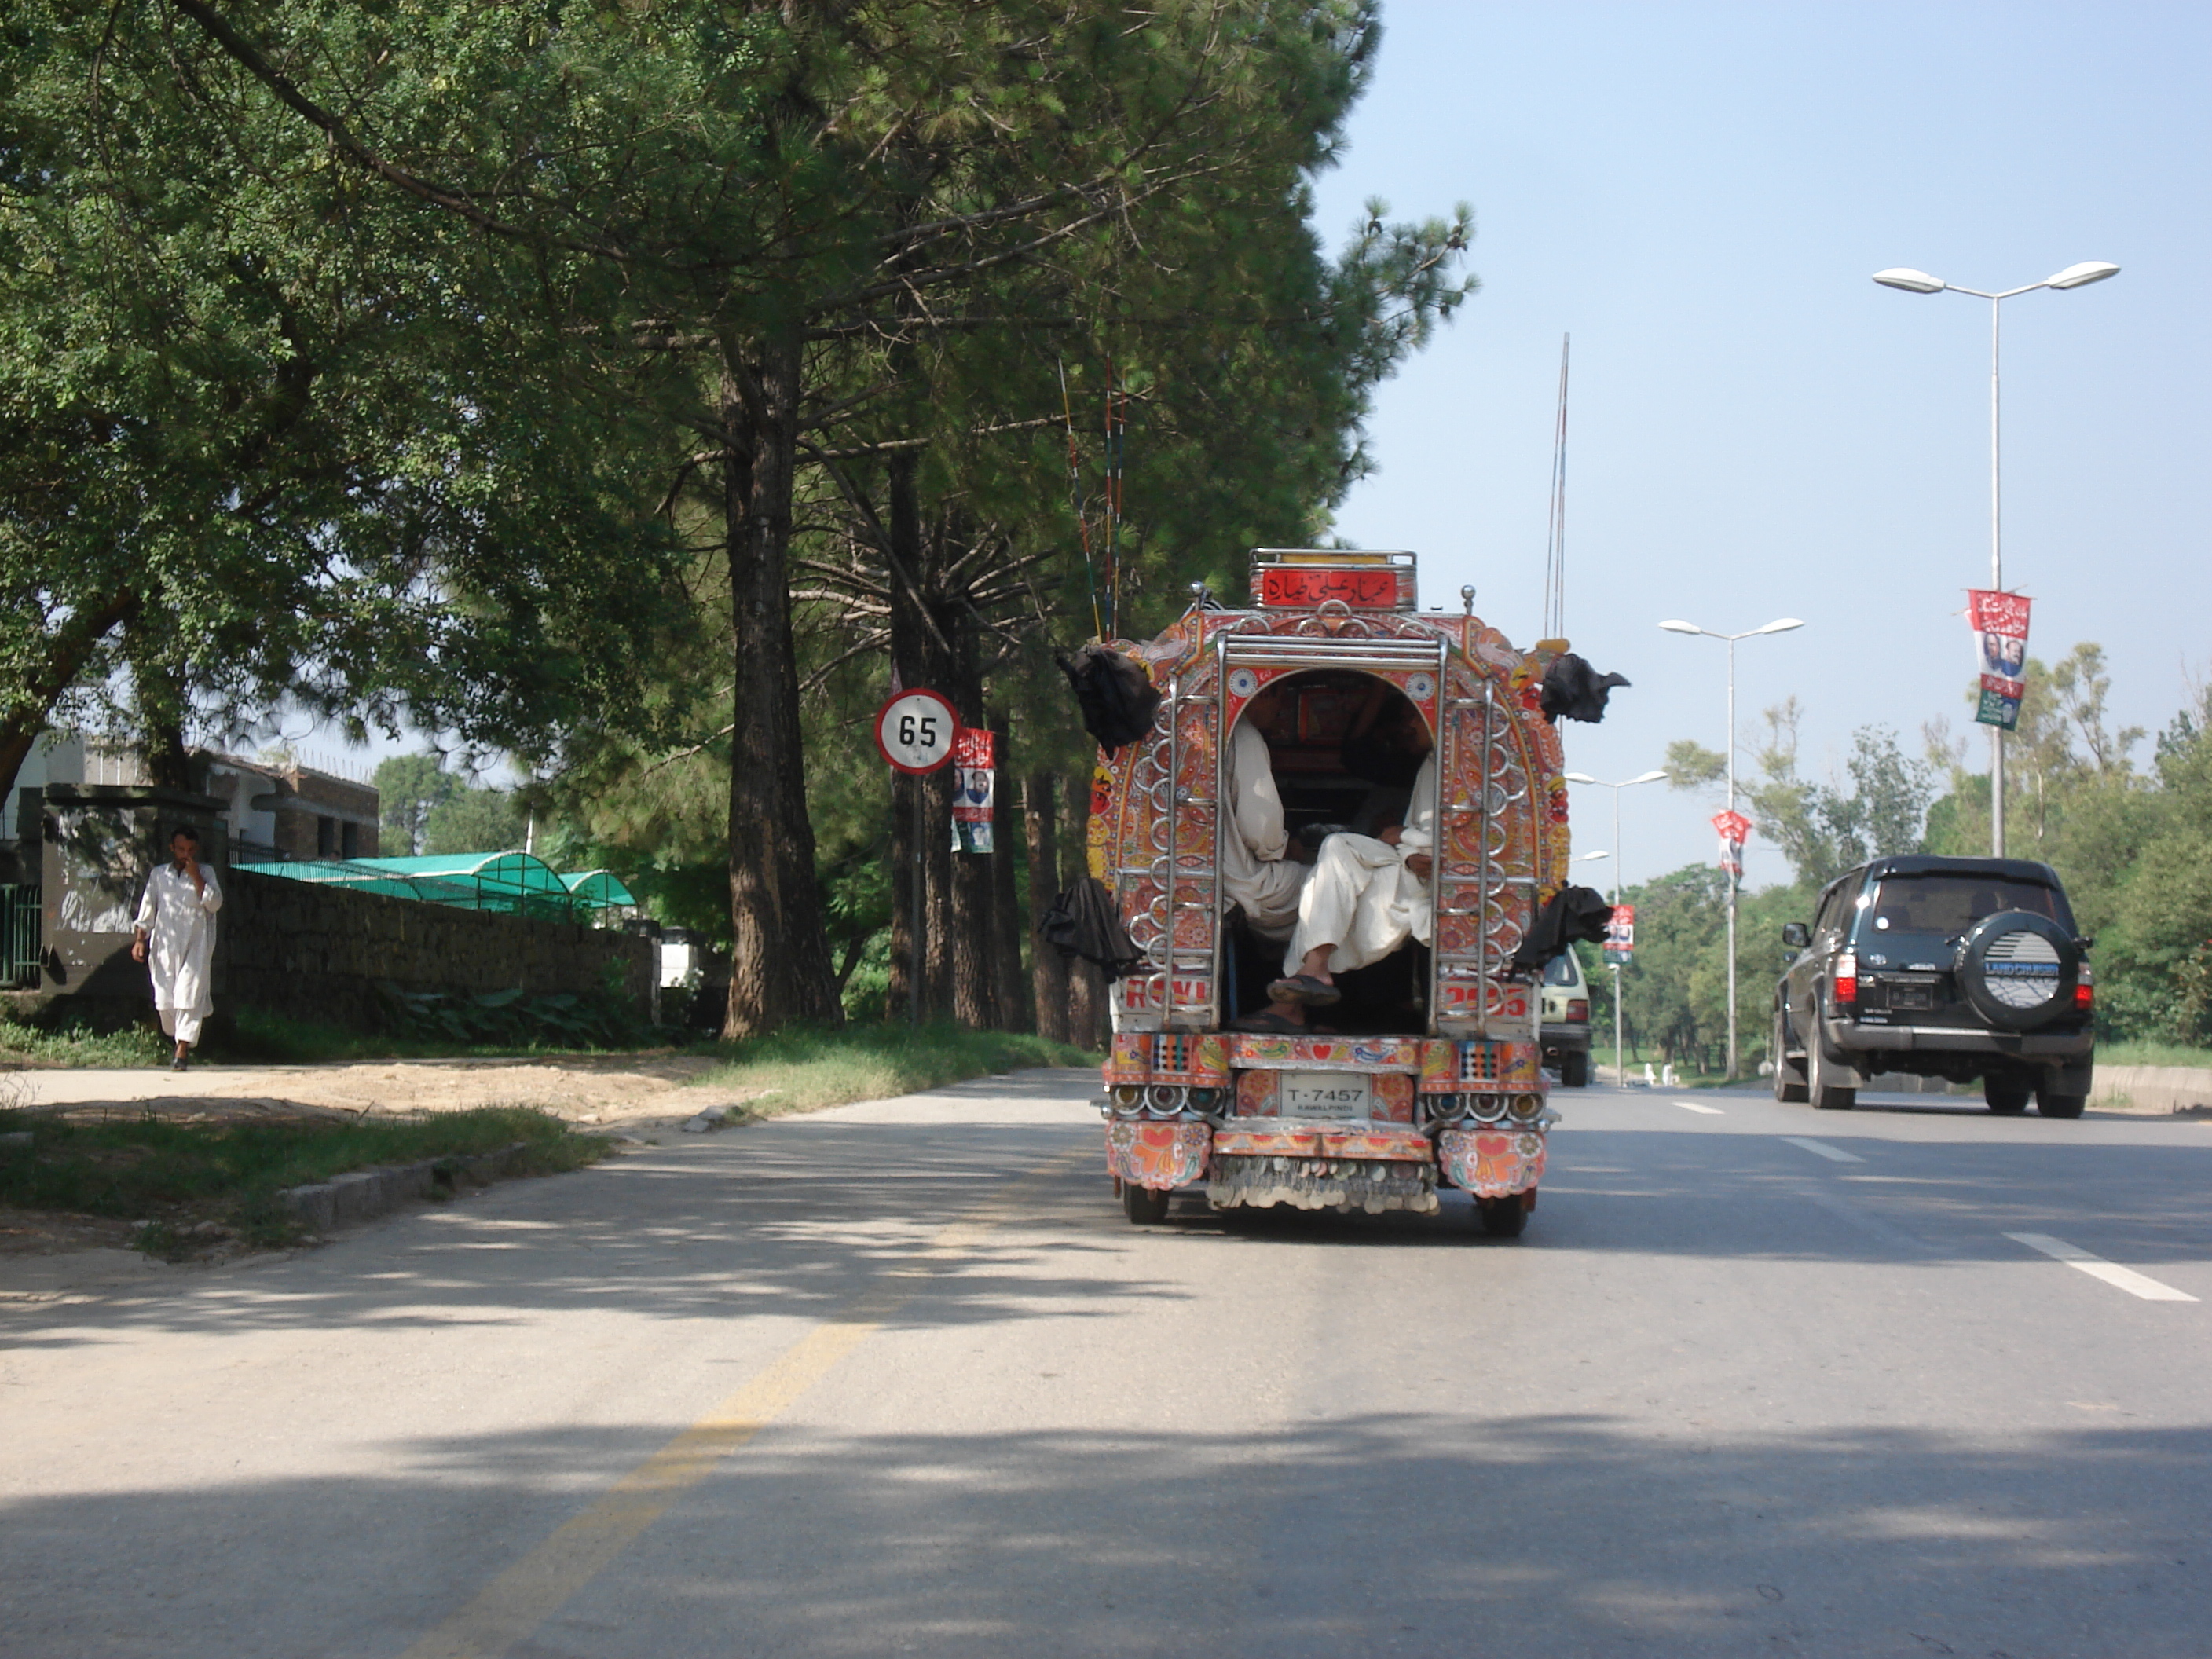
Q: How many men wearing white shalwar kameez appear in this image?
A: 3